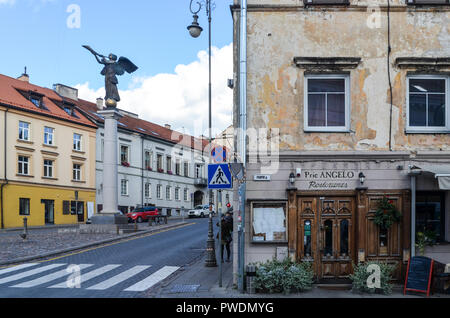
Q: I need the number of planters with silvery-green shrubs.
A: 2